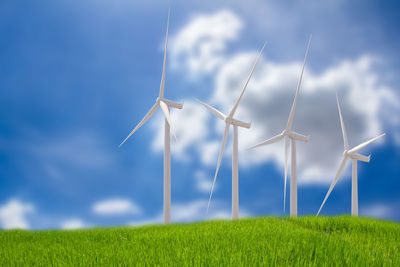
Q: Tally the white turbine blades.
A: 12